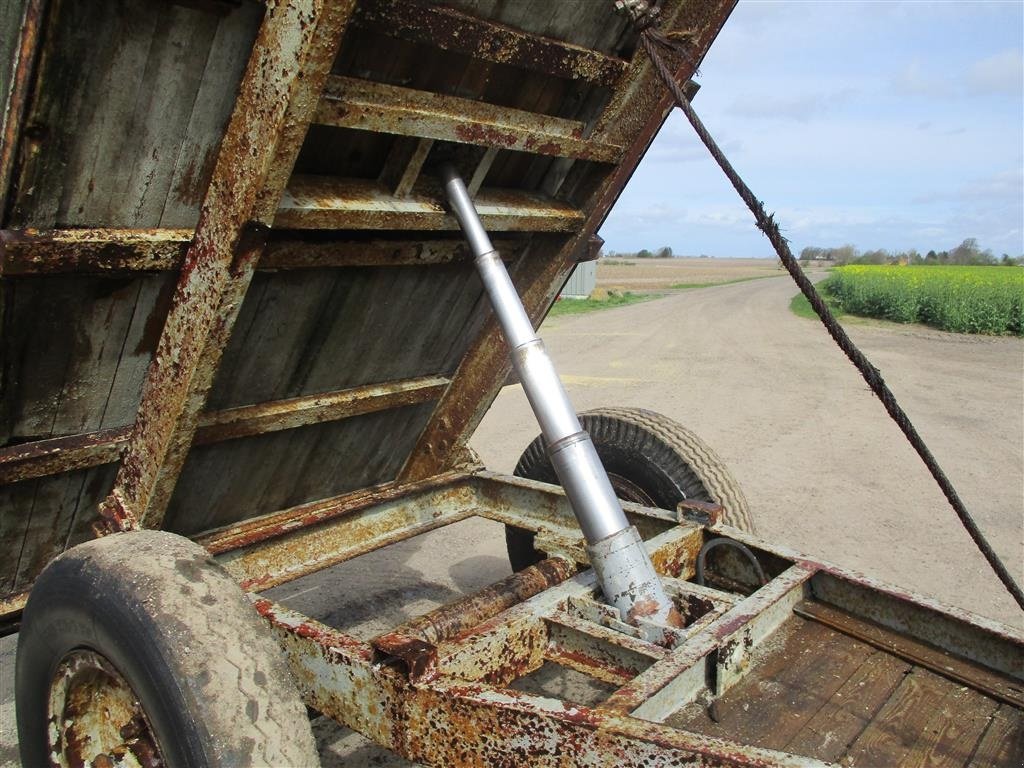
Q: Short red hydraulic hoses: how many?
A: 0